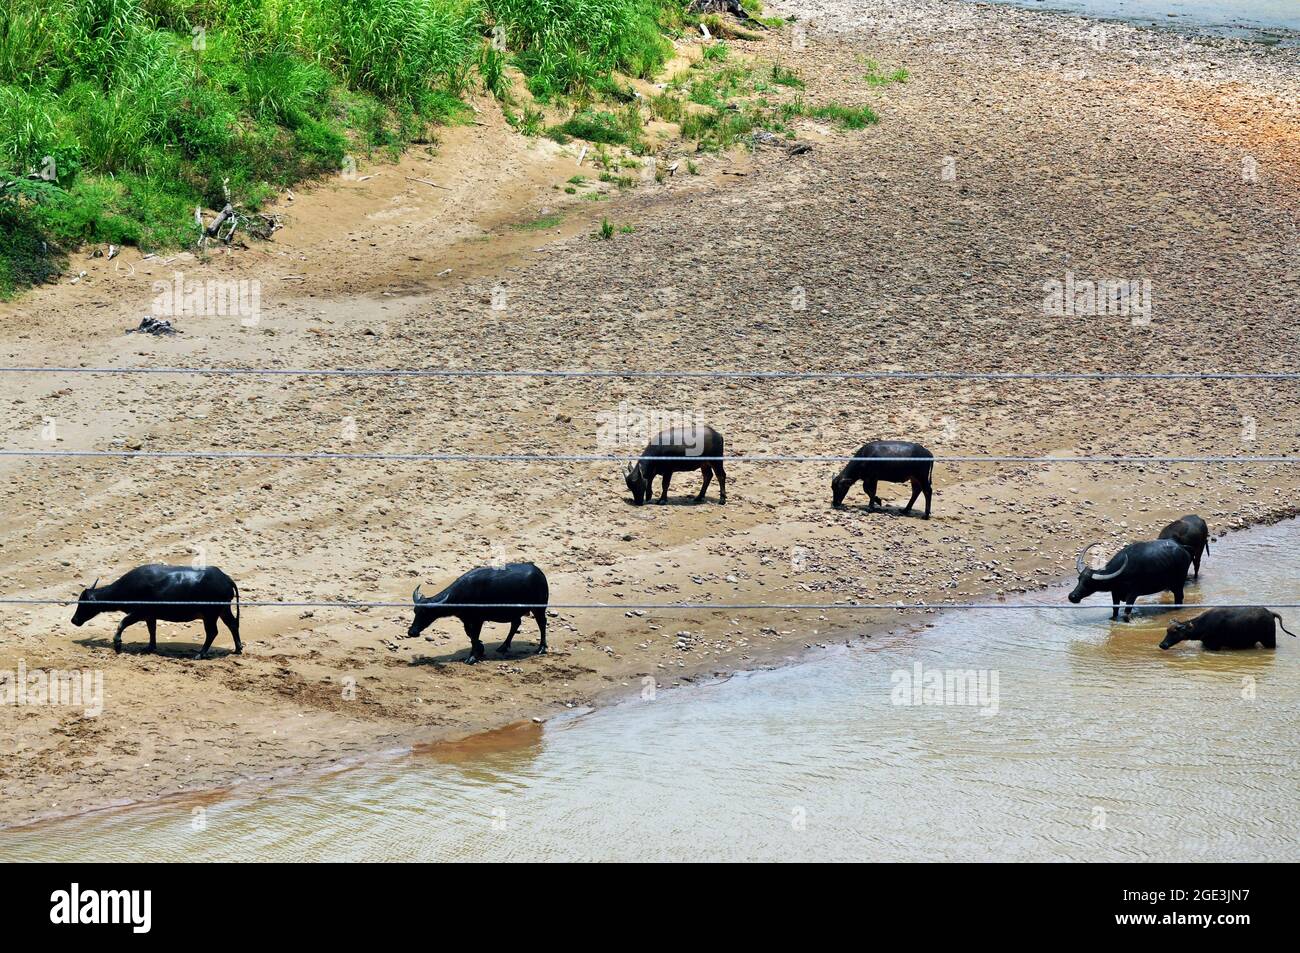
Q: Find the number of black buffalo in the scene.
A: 7